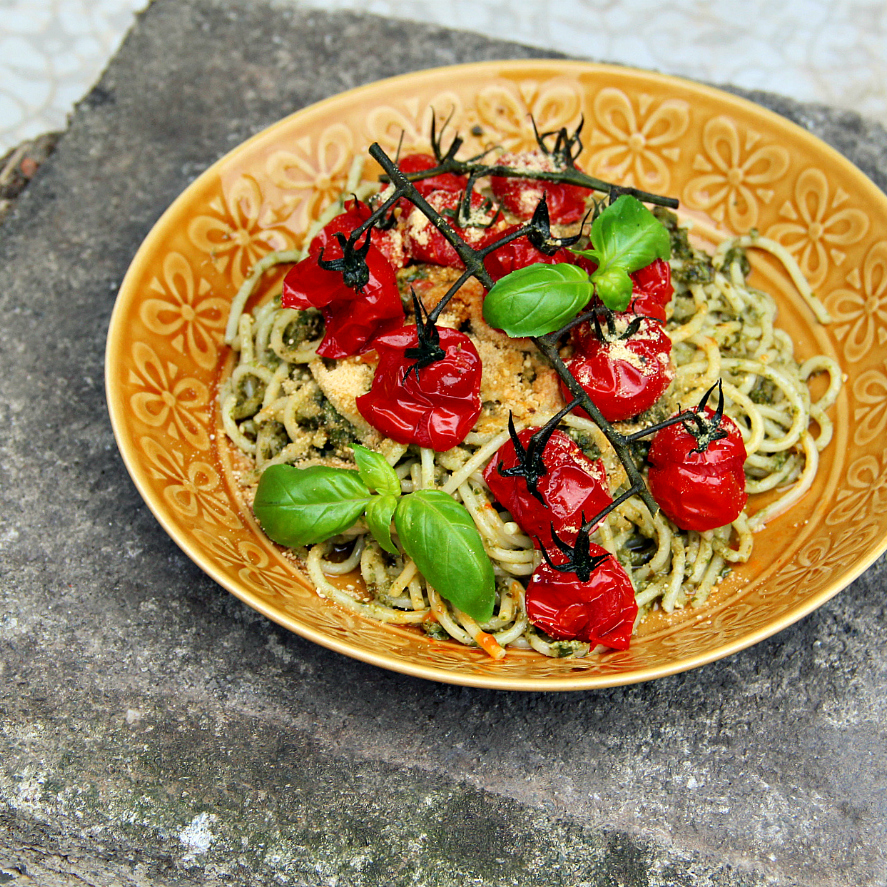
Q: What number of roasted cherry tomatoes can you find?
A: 12